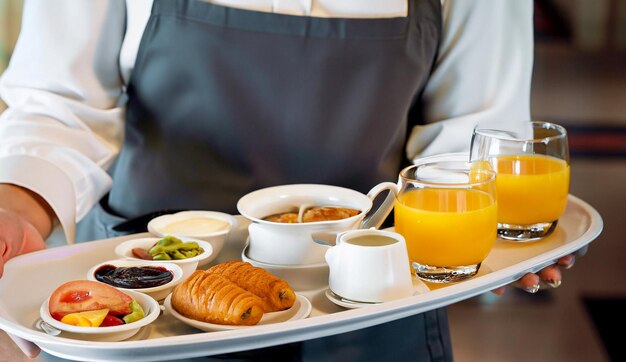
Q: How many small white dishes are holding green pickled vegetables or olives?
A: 1